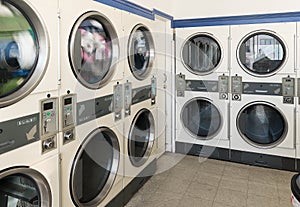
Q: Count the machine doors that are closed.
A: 10